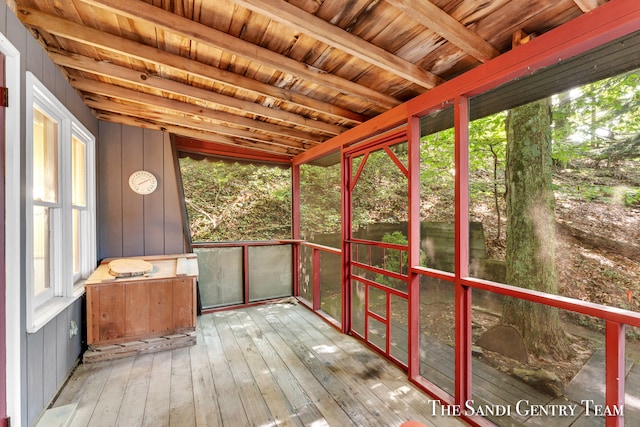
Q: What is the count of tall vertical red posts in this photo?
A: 4